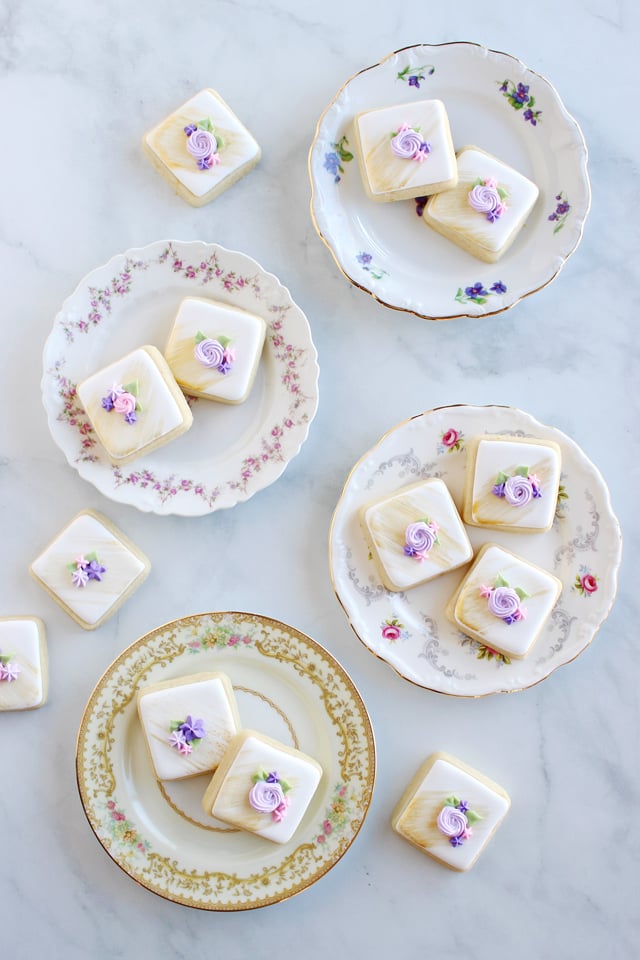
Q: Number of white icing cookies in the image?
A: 13